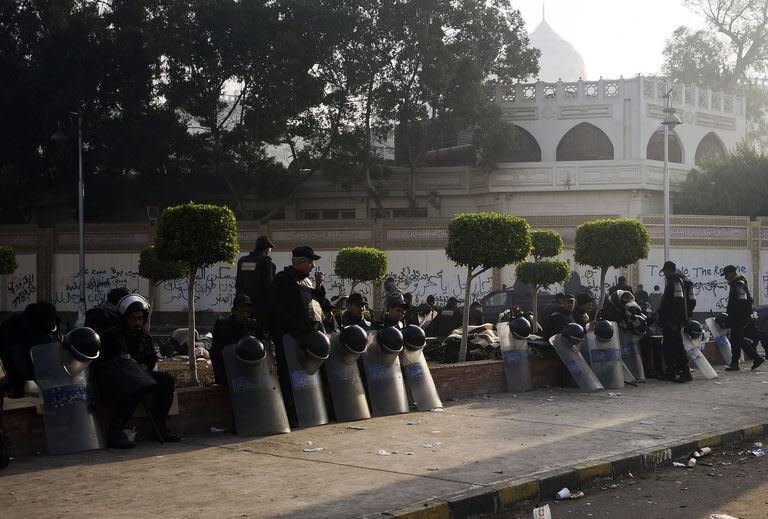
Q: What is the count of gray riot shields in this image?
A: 12